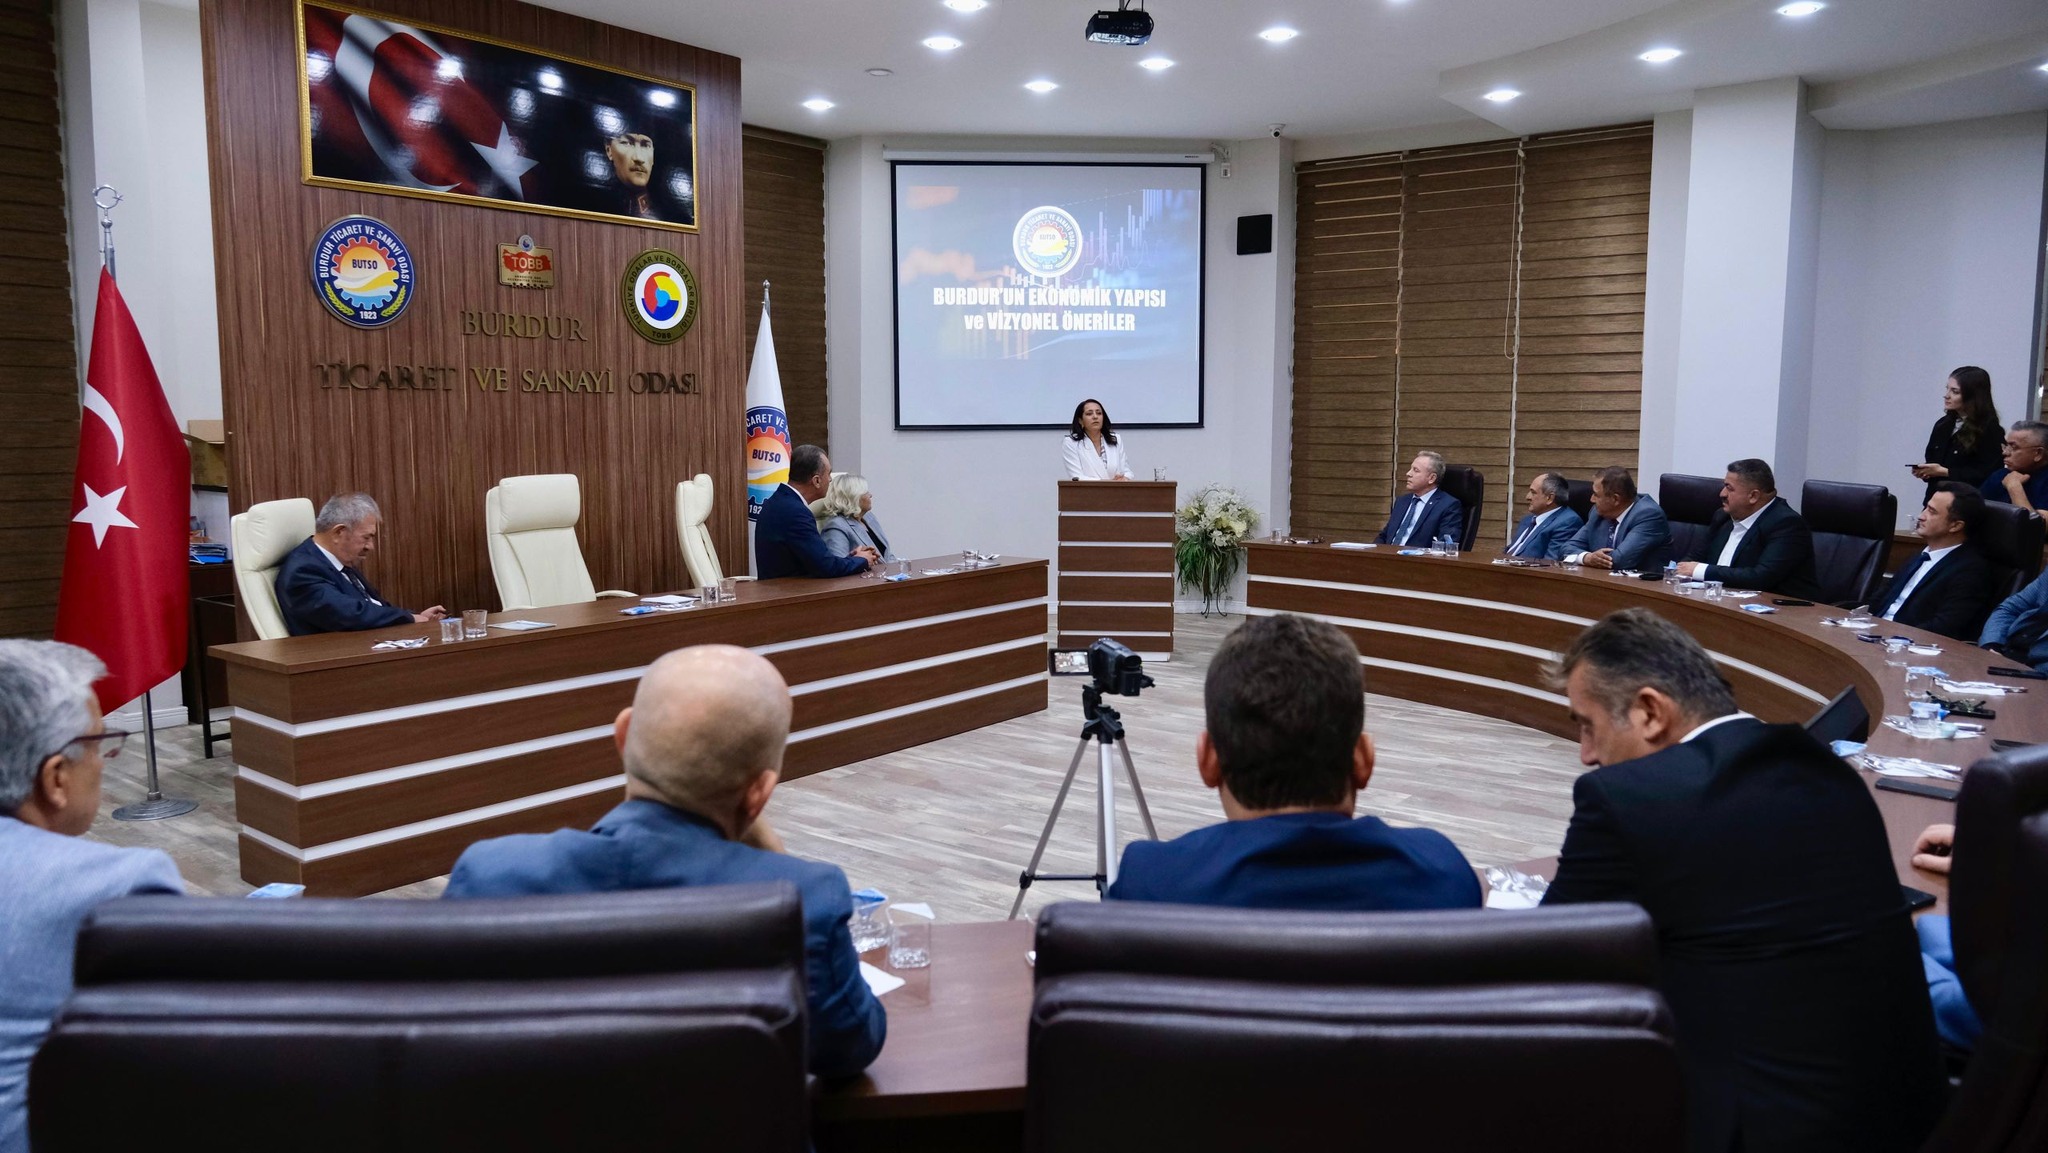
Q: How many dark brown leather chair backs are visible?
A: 8